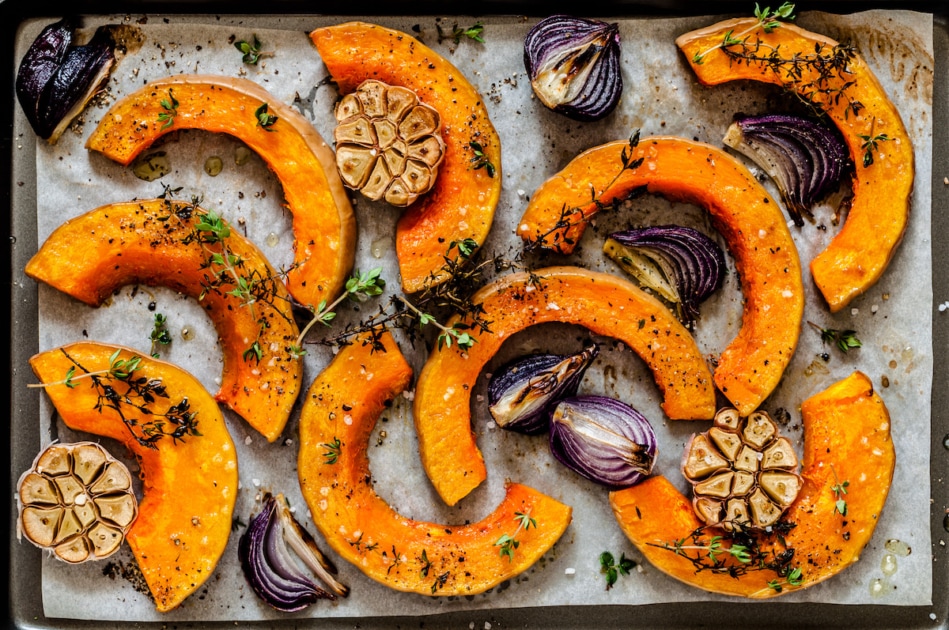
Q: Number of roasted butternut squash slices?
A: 9